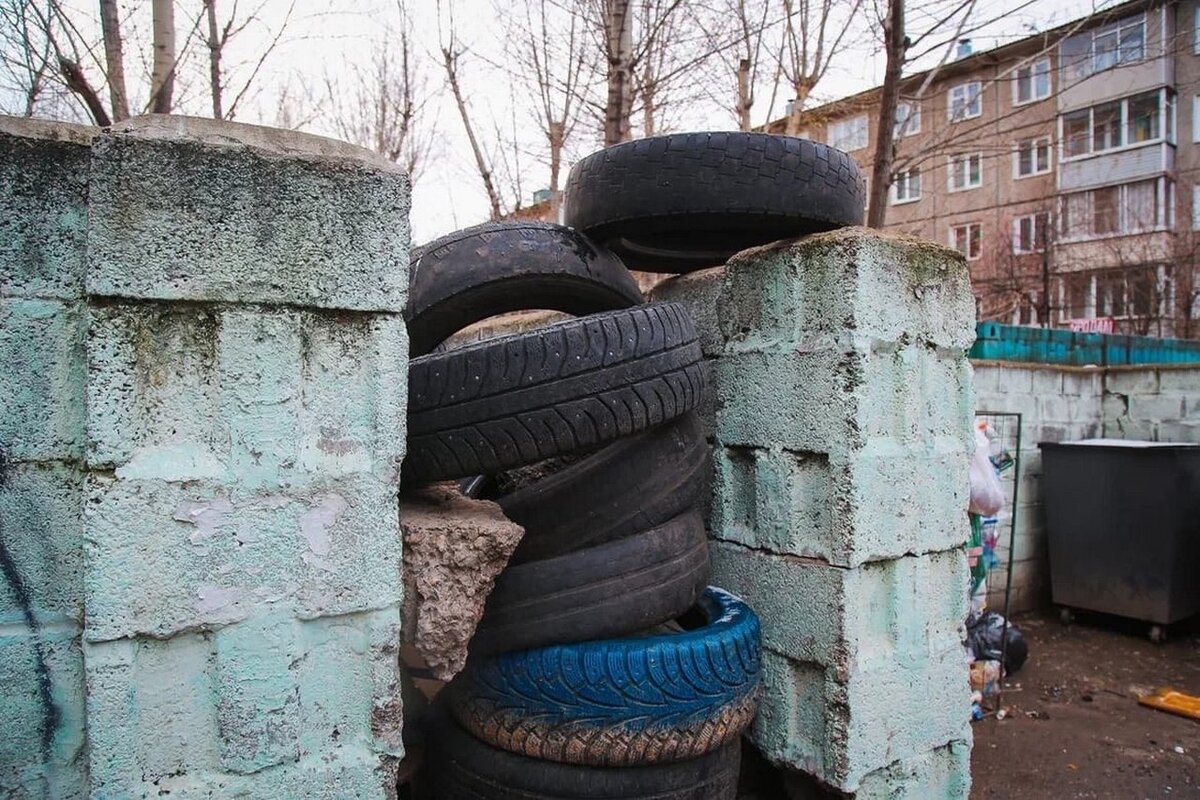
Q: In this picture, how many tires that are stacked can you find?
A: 7